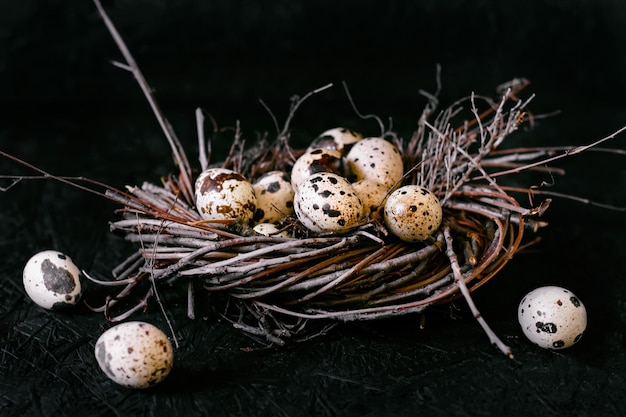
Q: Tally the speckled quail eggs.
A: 11